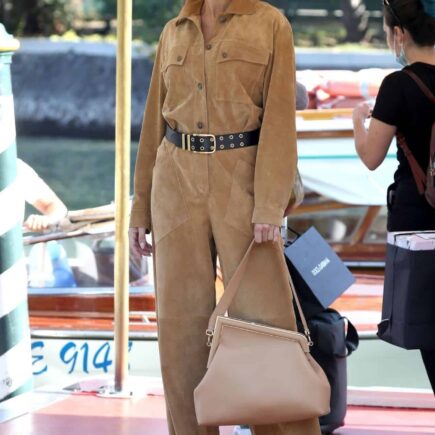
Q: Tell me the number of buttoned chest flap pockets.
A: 2